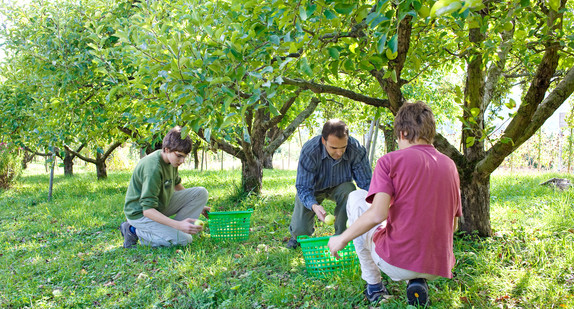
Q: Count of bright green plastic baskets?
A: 2